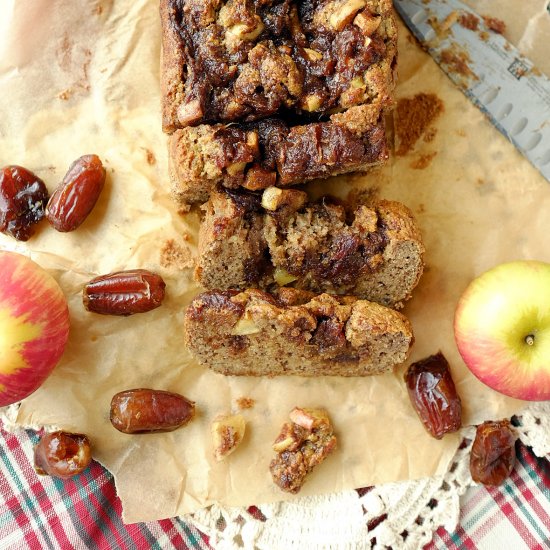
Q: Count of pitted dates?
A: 7